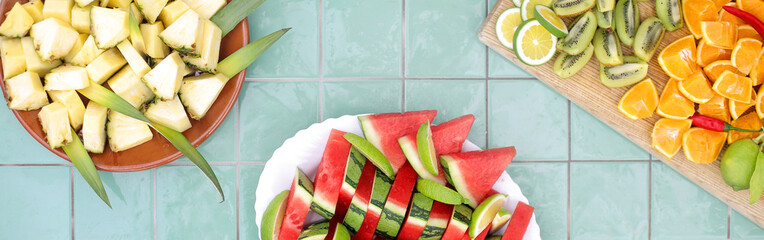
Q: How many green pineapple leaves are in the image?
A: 5